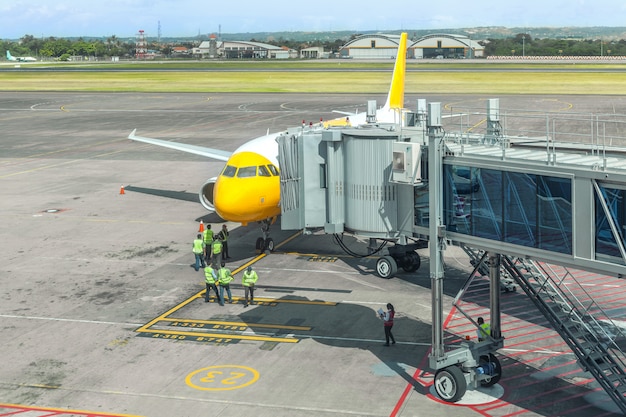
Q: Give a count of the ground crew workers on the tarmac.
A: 9